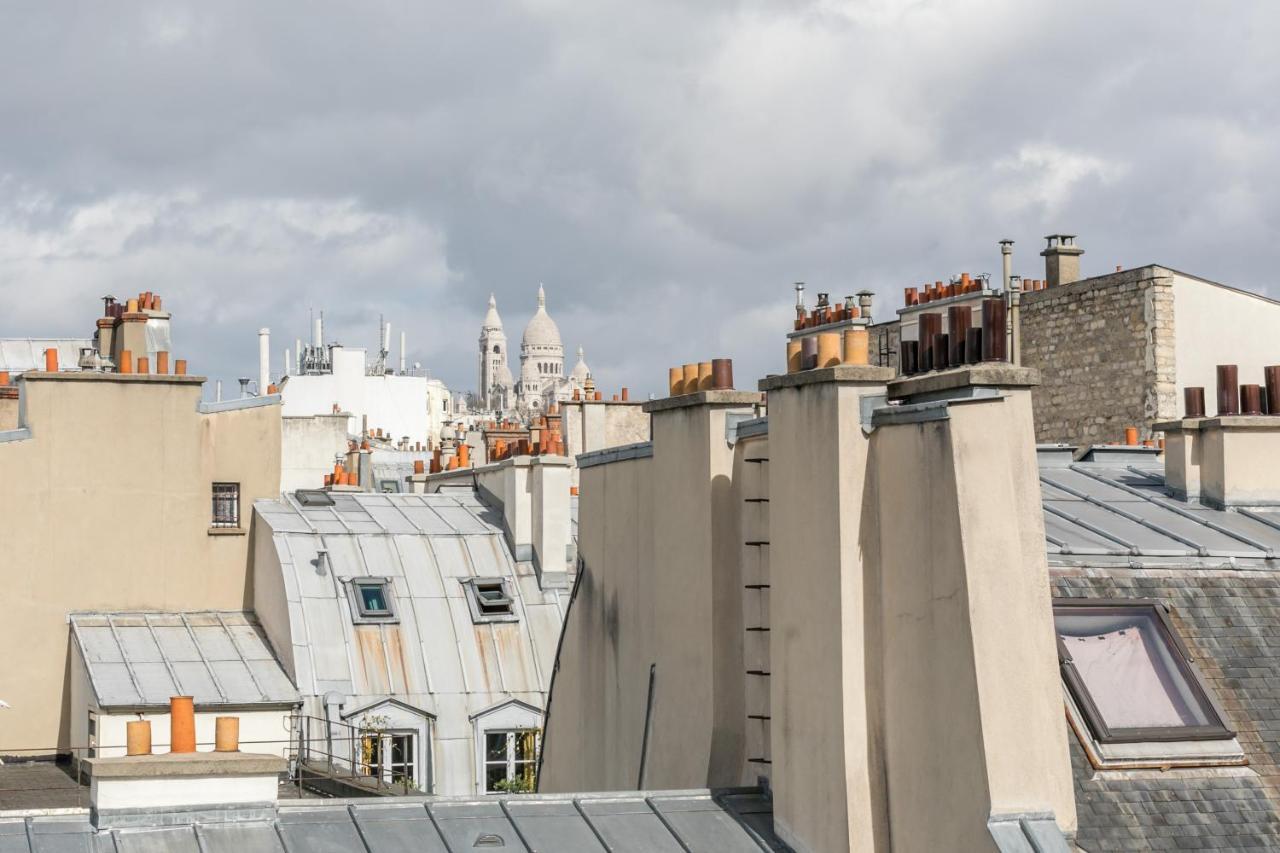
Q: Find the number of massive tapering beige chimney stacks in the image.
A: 3